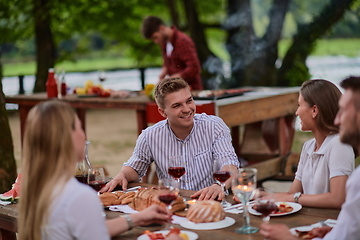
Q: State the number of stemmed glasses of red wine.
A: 5